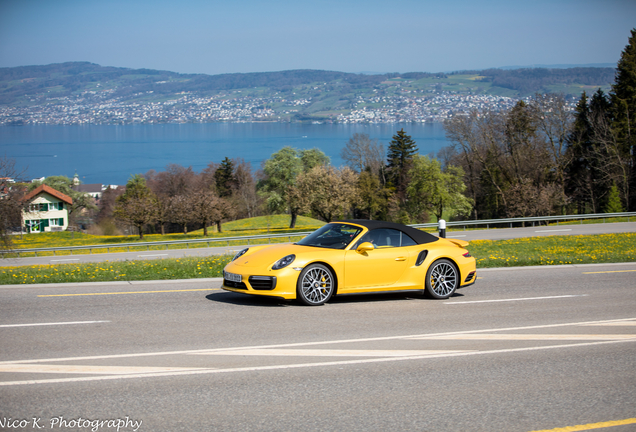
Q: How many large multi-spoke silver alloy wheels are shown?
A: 2